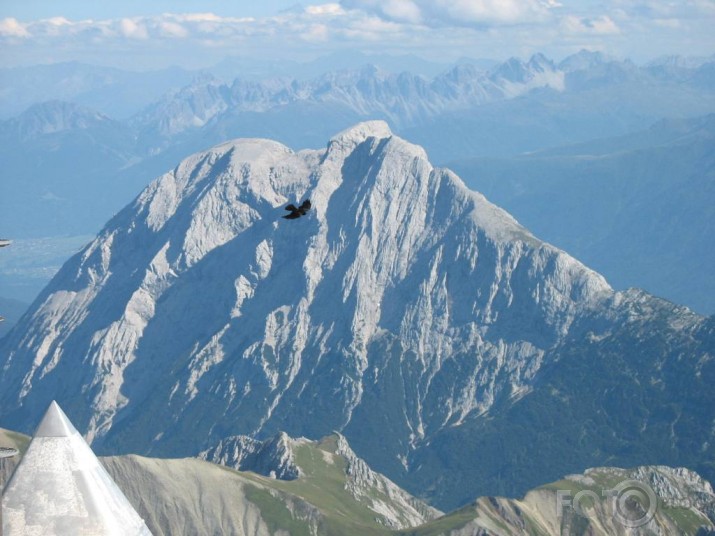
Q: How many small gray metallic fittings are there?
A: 3